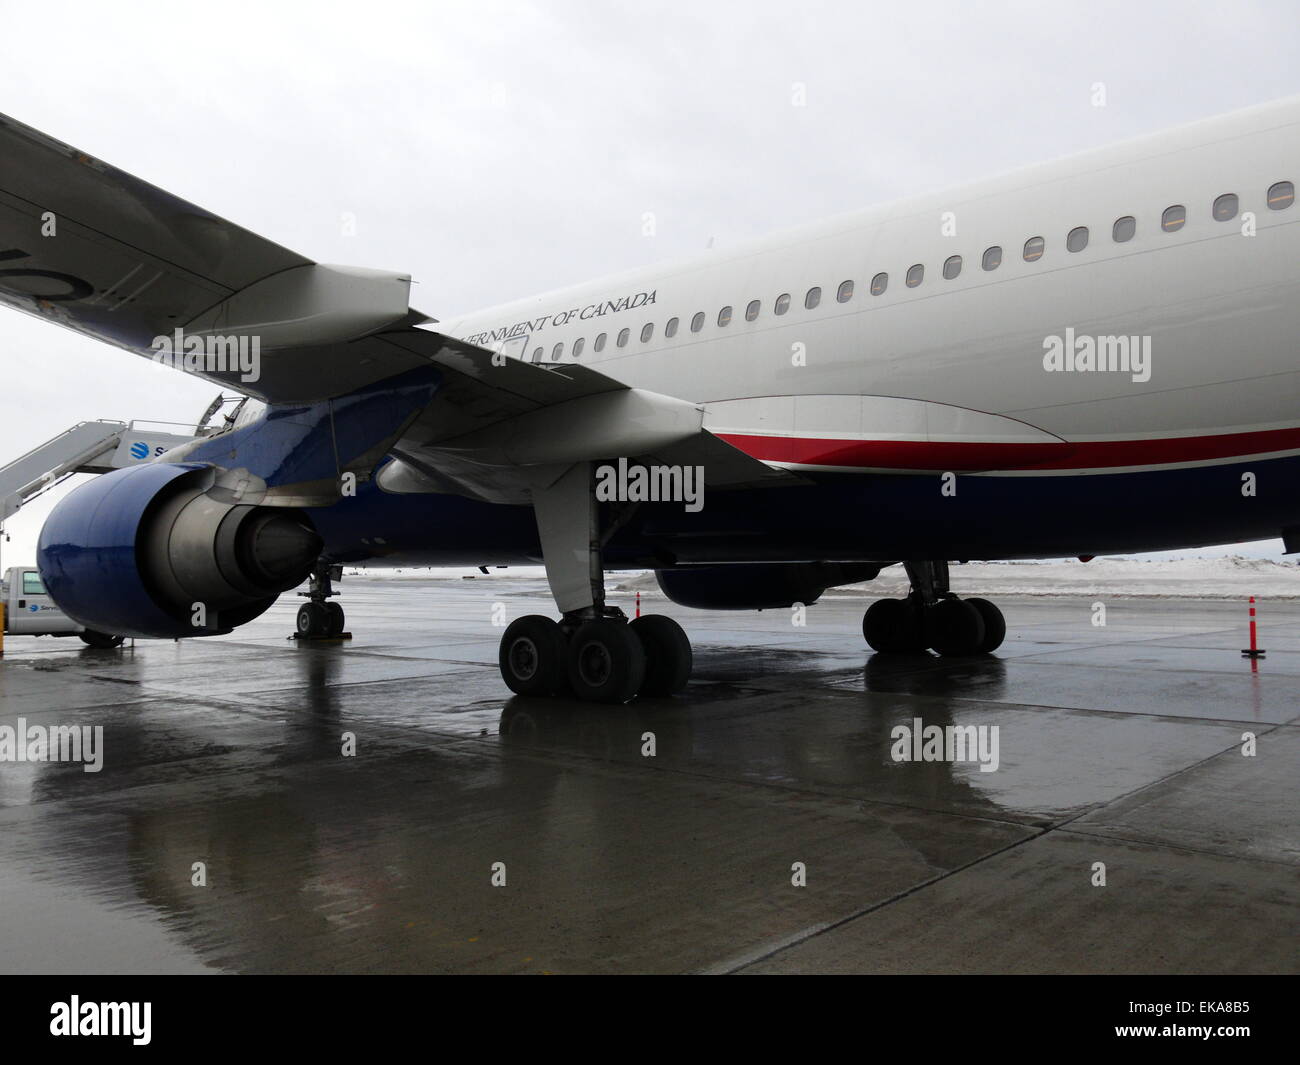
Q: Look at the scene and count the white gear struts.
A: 1